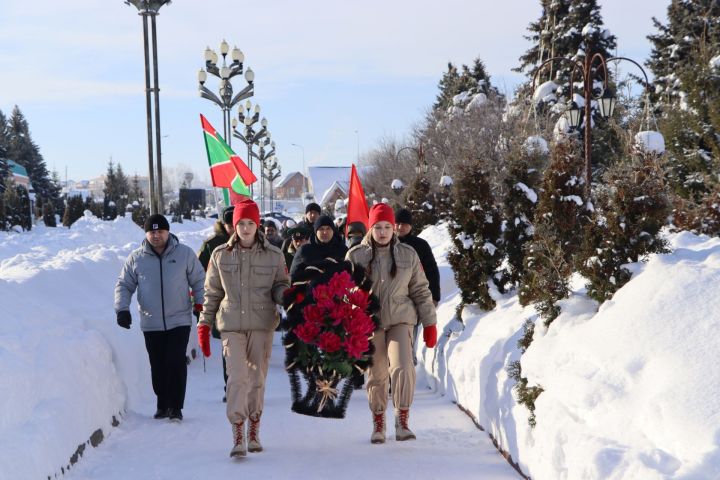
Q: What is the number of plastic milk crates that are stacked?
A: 0